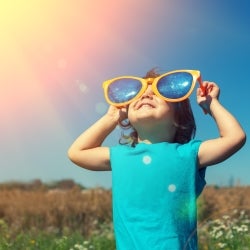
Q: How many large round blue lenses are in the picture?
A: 2